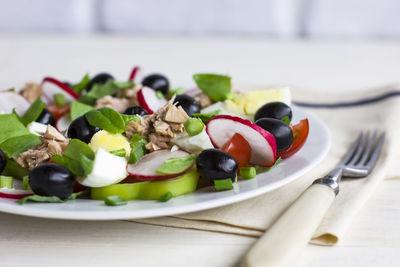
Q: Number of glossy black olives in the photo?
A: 11